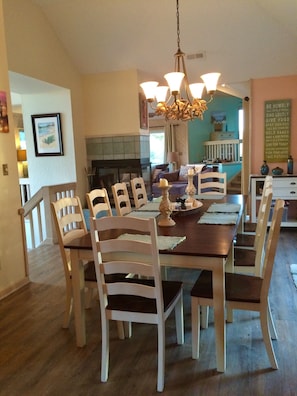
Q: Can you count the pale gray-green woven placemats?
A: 7